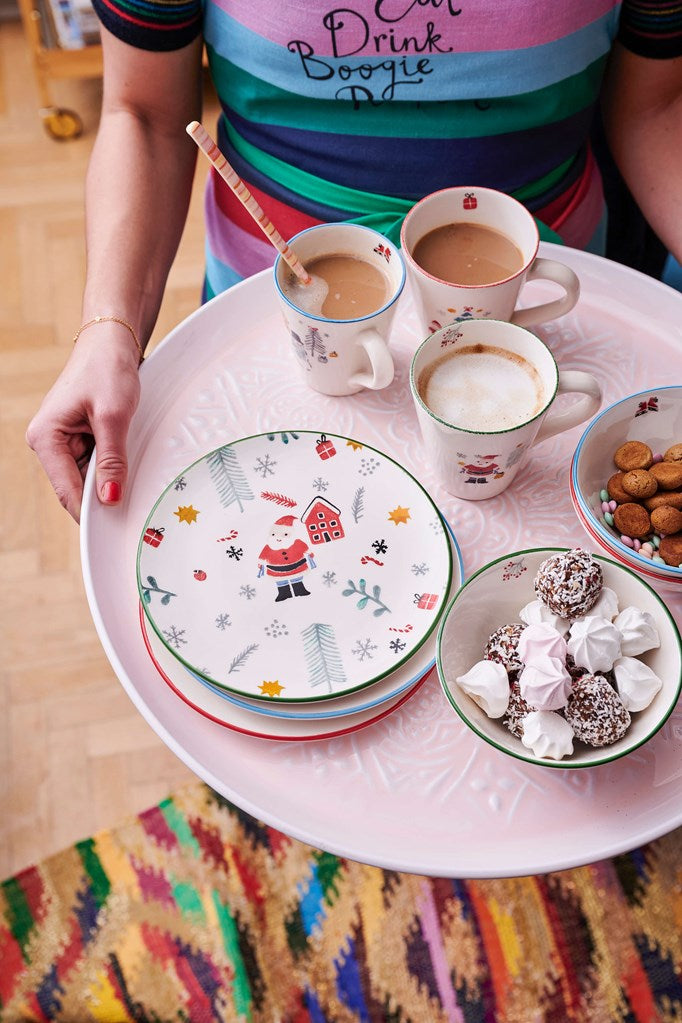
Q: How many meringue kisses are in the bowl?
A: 9